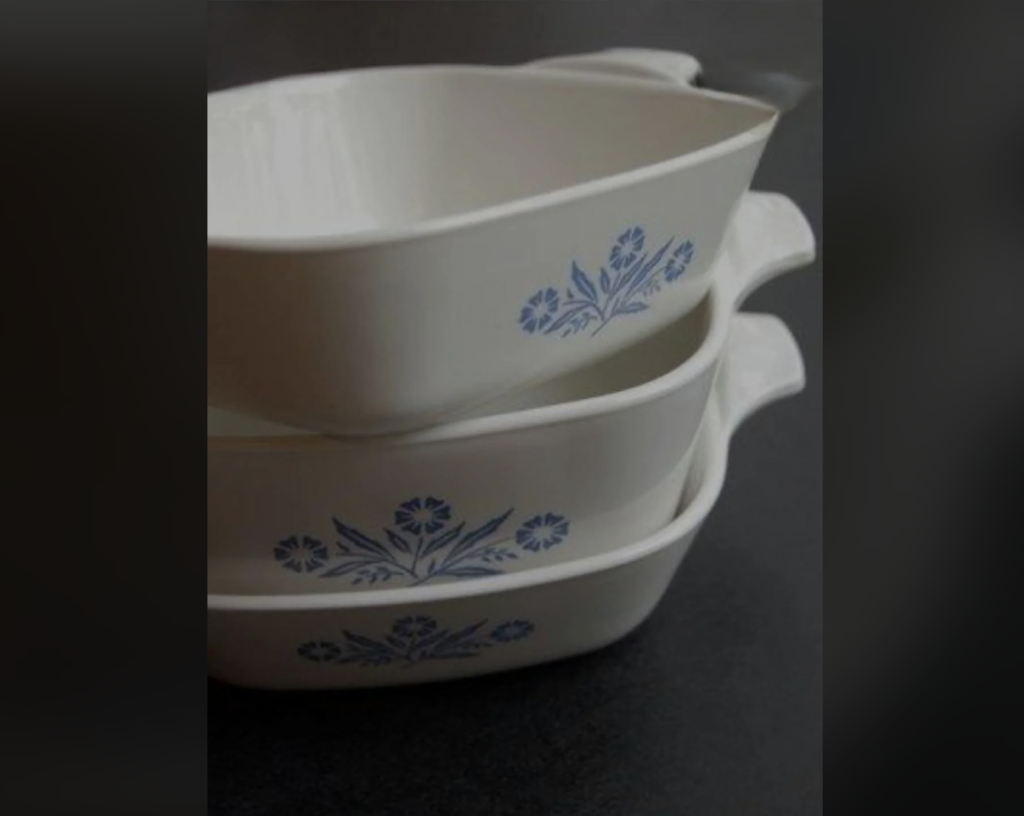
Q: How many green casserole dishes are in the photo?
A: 0